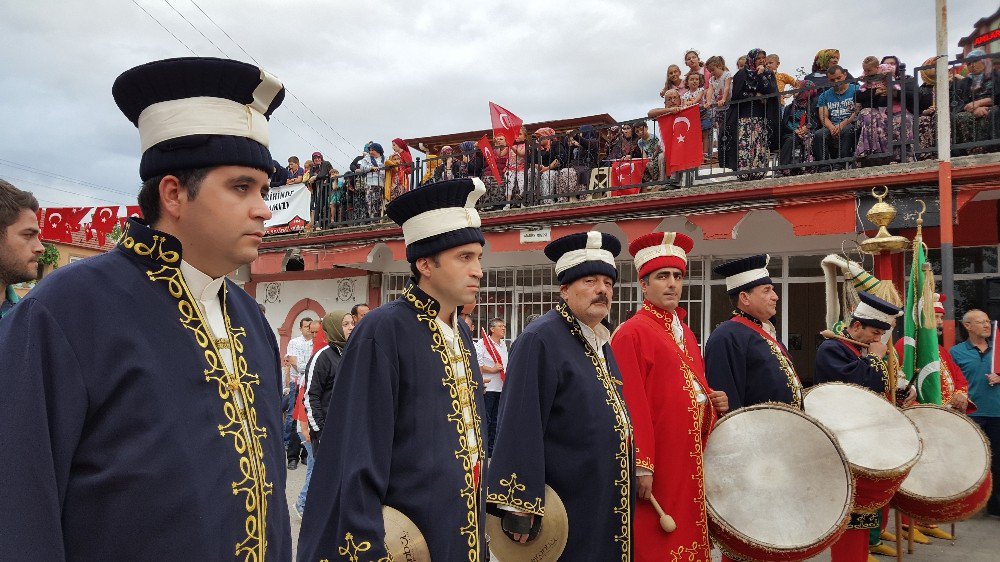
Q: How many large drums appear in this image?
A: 3